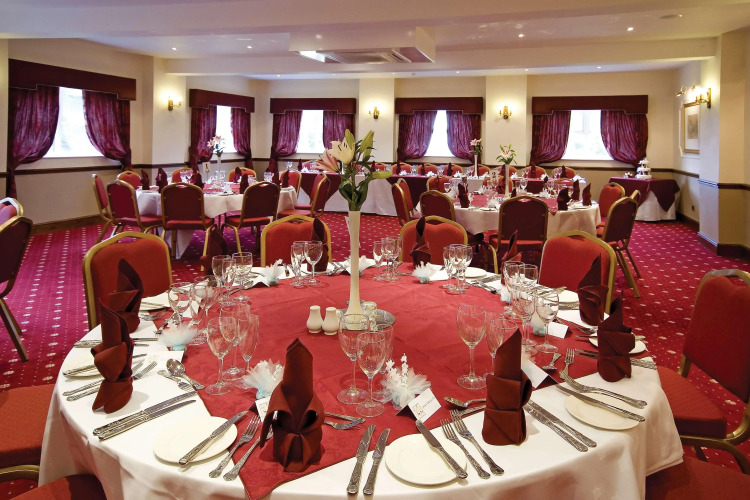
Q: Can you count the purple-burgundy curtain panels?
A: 10